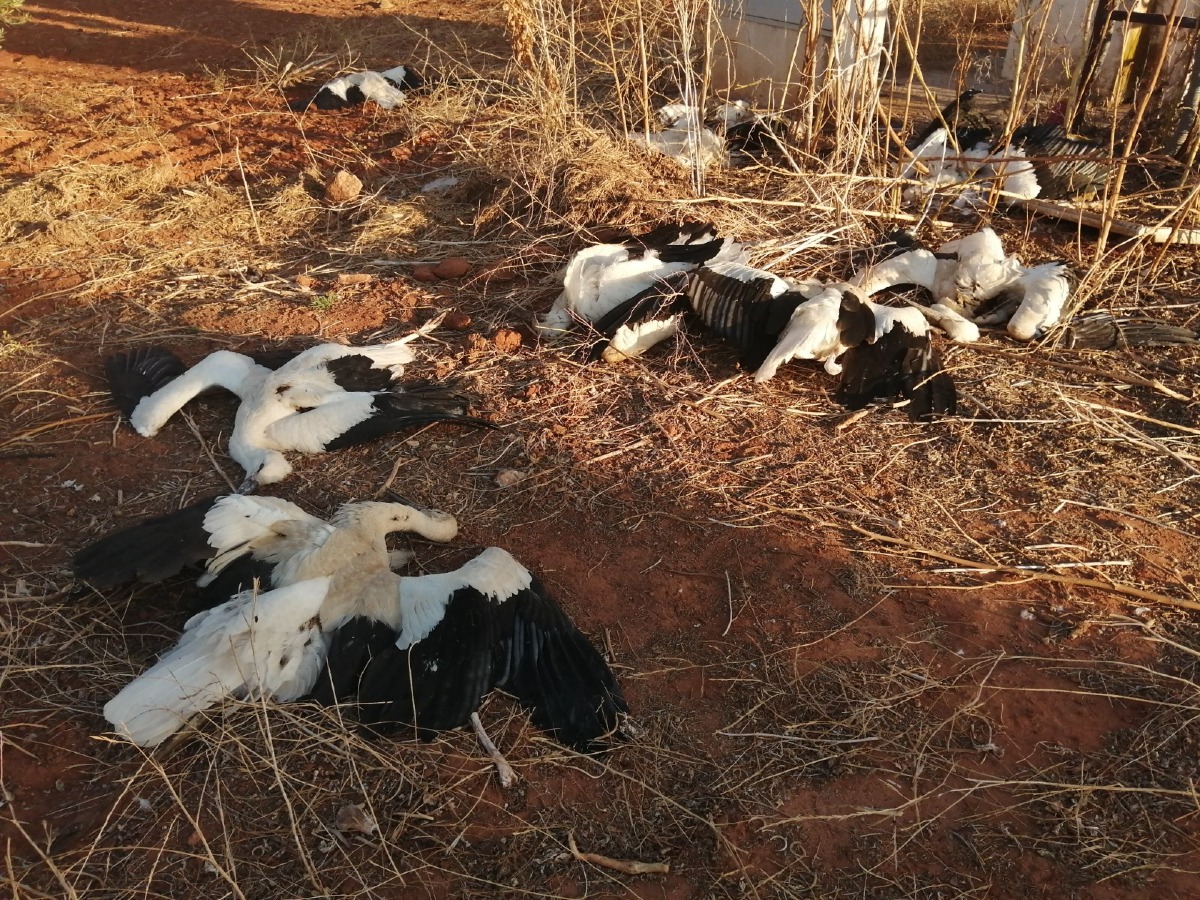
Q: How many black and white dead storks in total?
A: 8